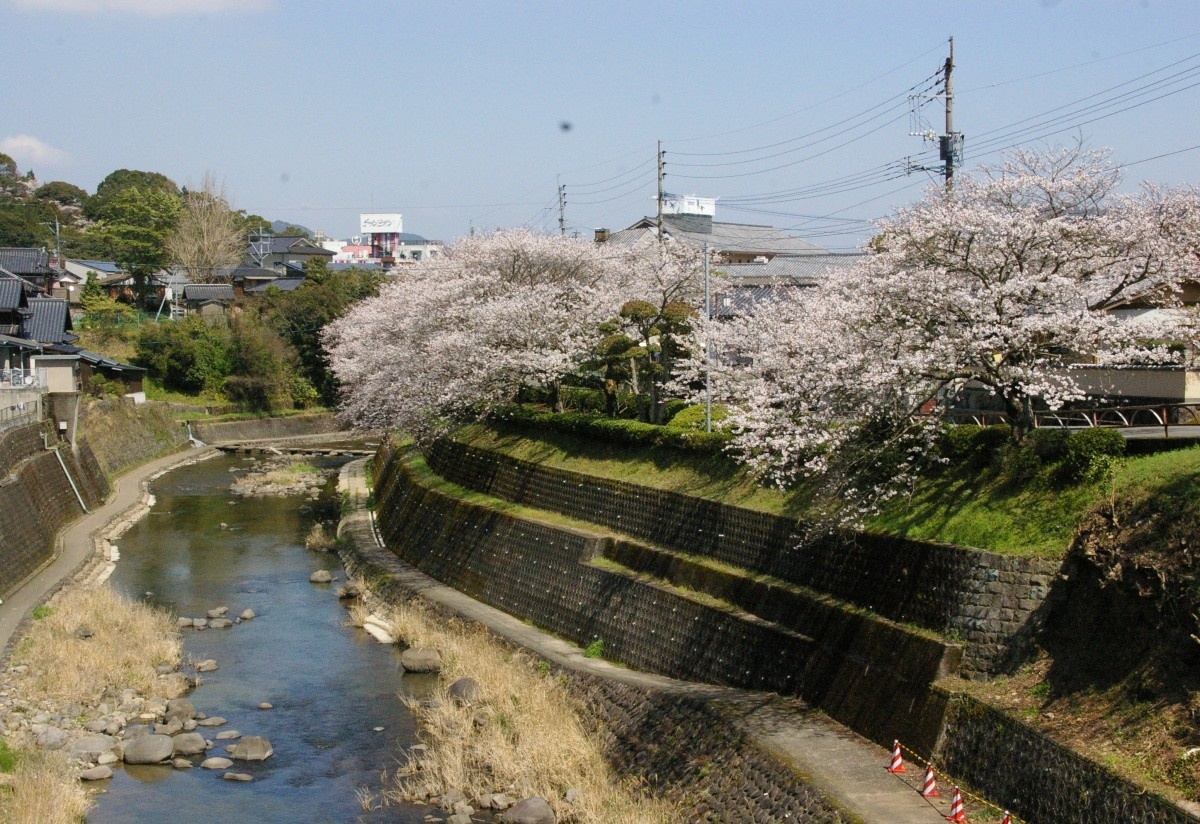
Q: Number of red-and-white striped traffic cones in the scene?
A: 4